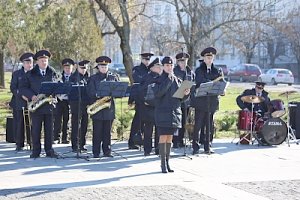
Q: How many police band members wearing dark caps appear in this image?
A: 11